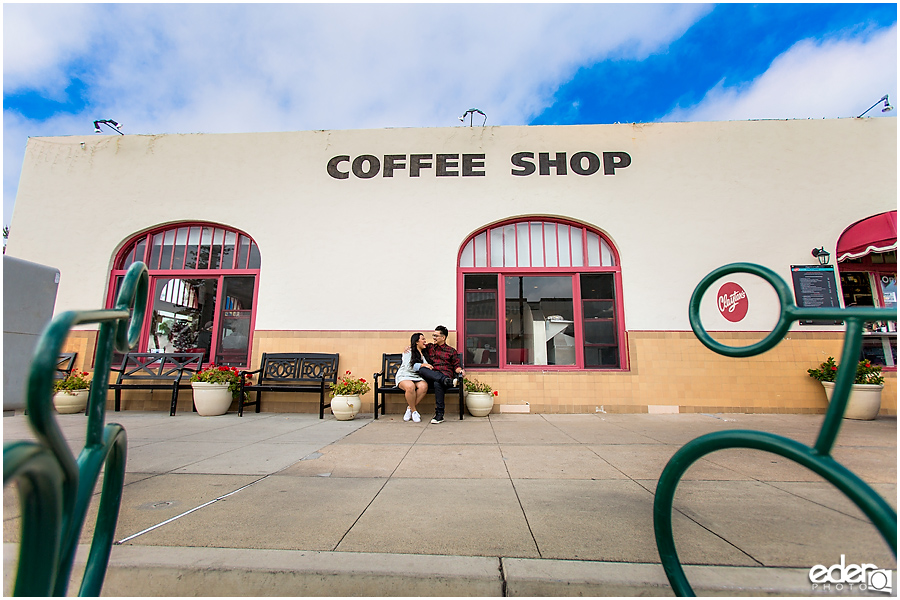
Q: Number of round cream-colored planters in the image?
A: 5